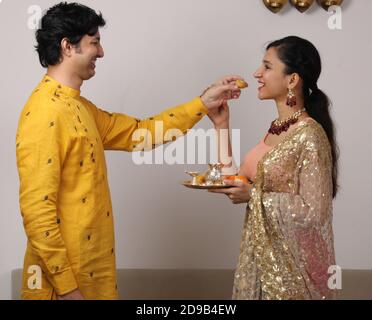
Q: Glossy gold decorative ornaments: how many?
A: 3